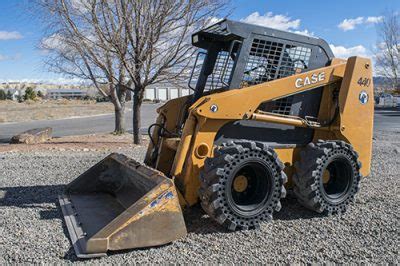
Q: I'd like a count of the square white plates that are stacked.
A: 0